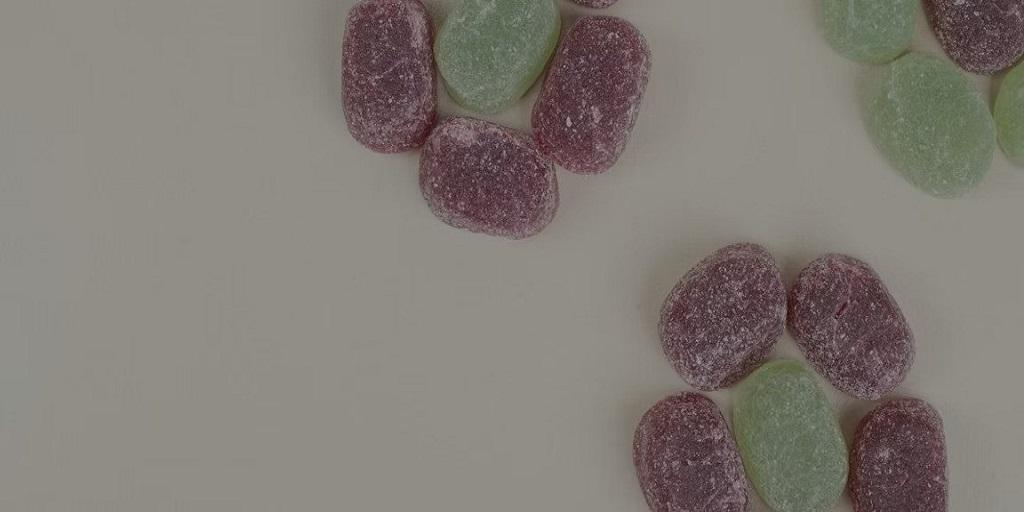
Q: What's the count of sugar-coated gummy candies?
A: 14